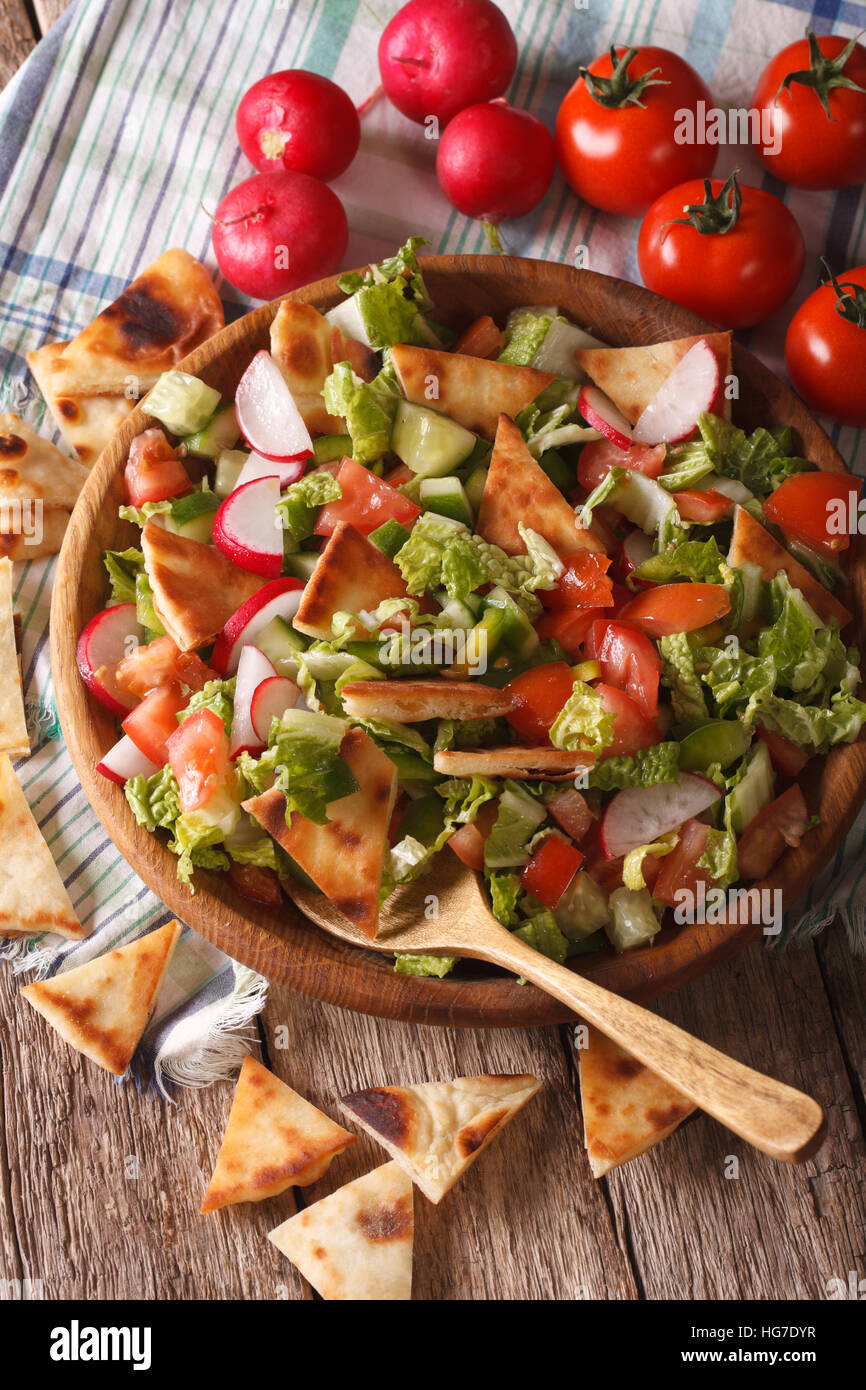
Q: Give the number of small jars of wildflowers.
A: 0